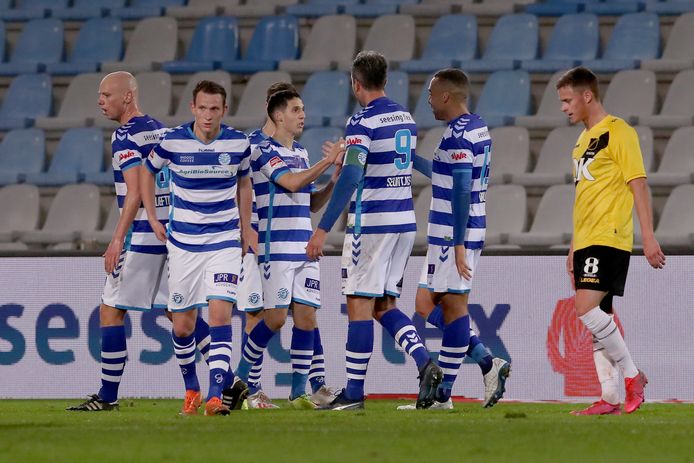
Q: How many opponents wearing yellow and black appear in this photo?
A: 1